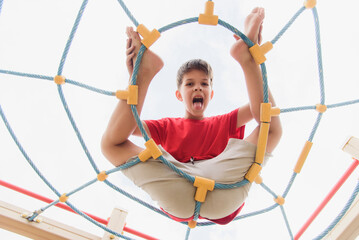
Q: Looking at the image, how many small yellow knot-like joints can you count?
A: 7